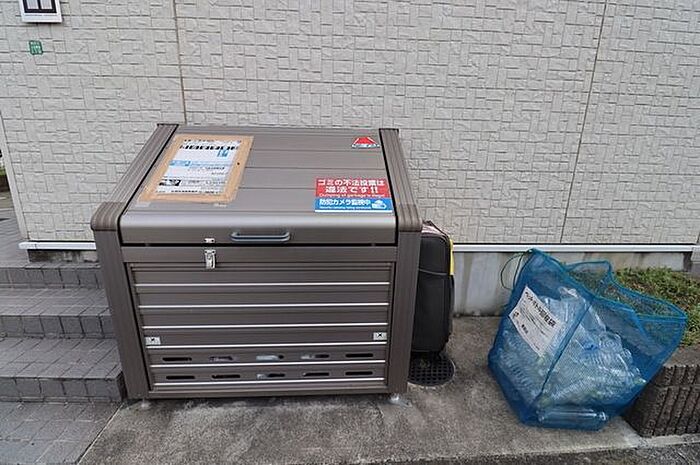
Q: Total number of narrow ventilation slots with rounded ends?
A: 10